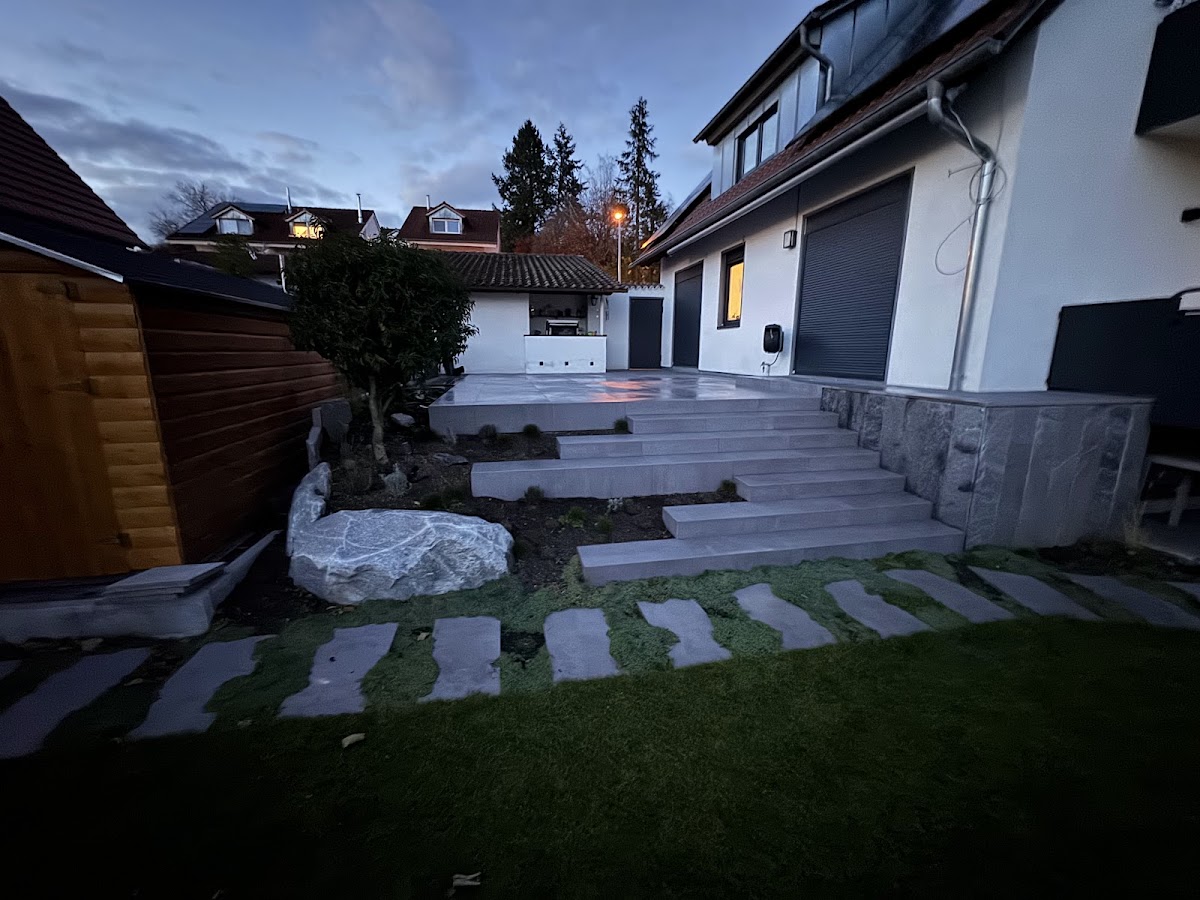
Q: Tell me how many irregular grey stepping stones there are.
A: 13